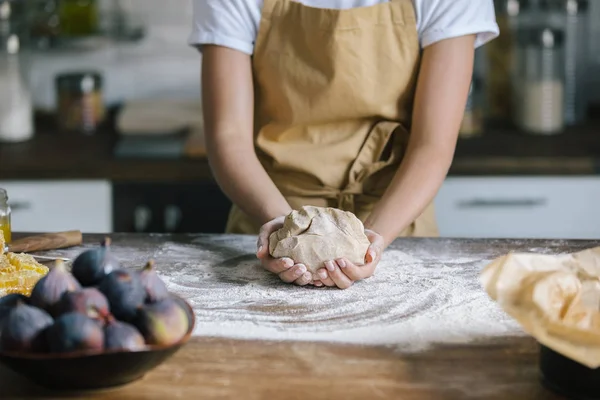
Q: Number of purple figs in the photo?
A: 10